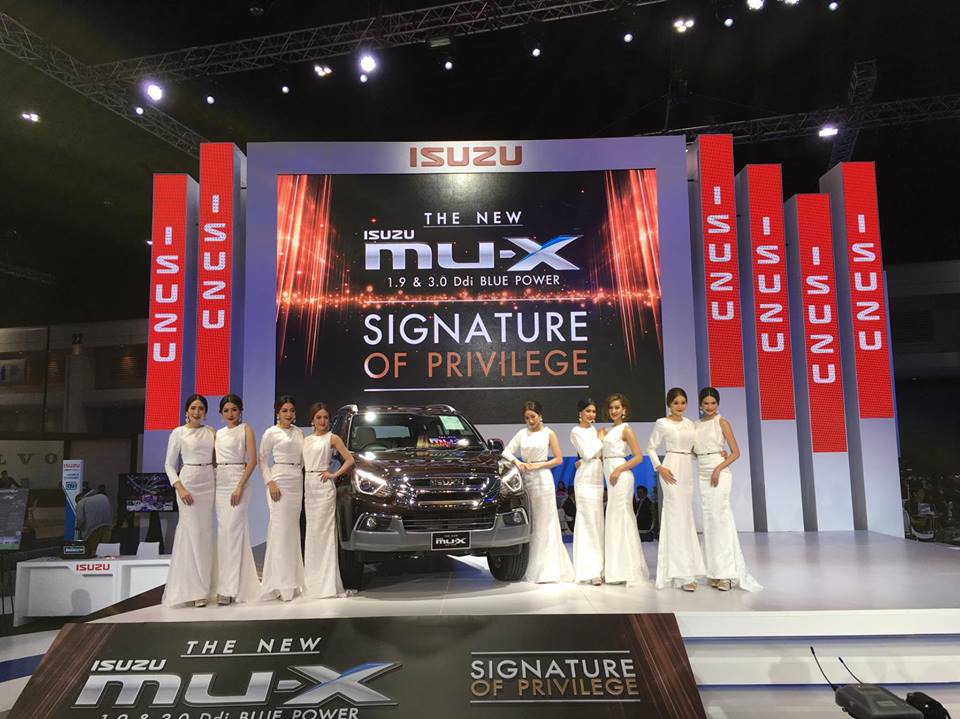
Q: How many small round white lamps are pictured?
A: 9